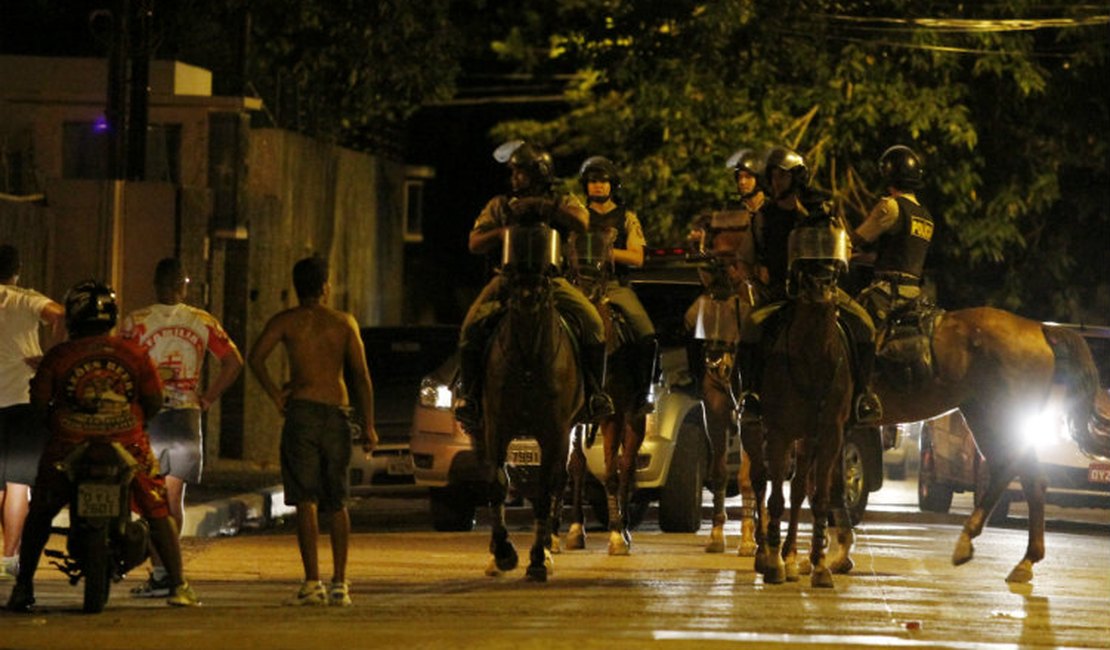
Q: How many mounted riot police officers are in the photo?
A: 5